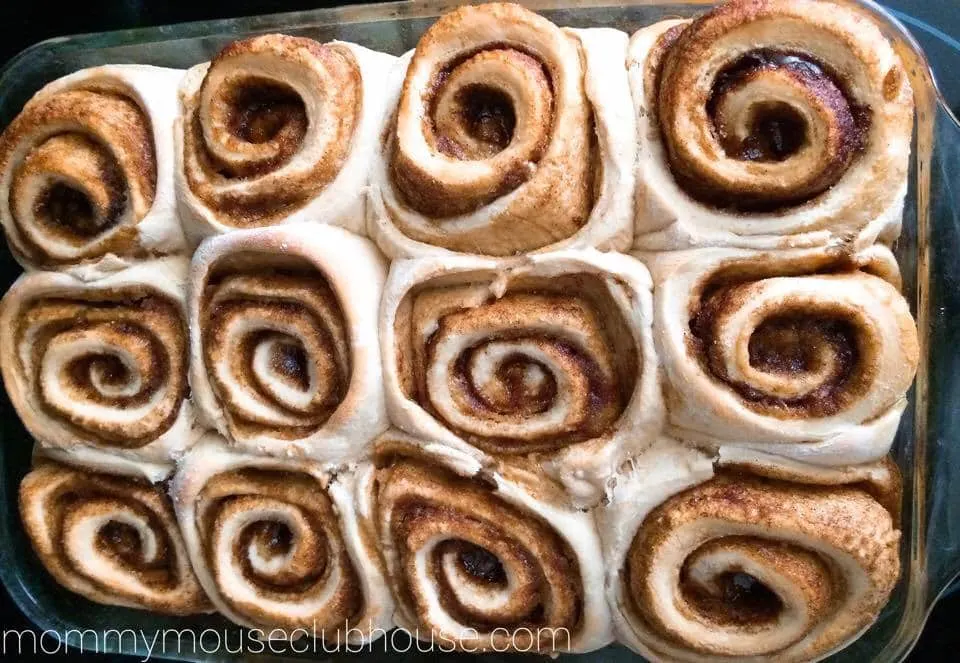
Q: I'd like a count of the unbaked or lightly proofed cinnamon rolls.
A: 12